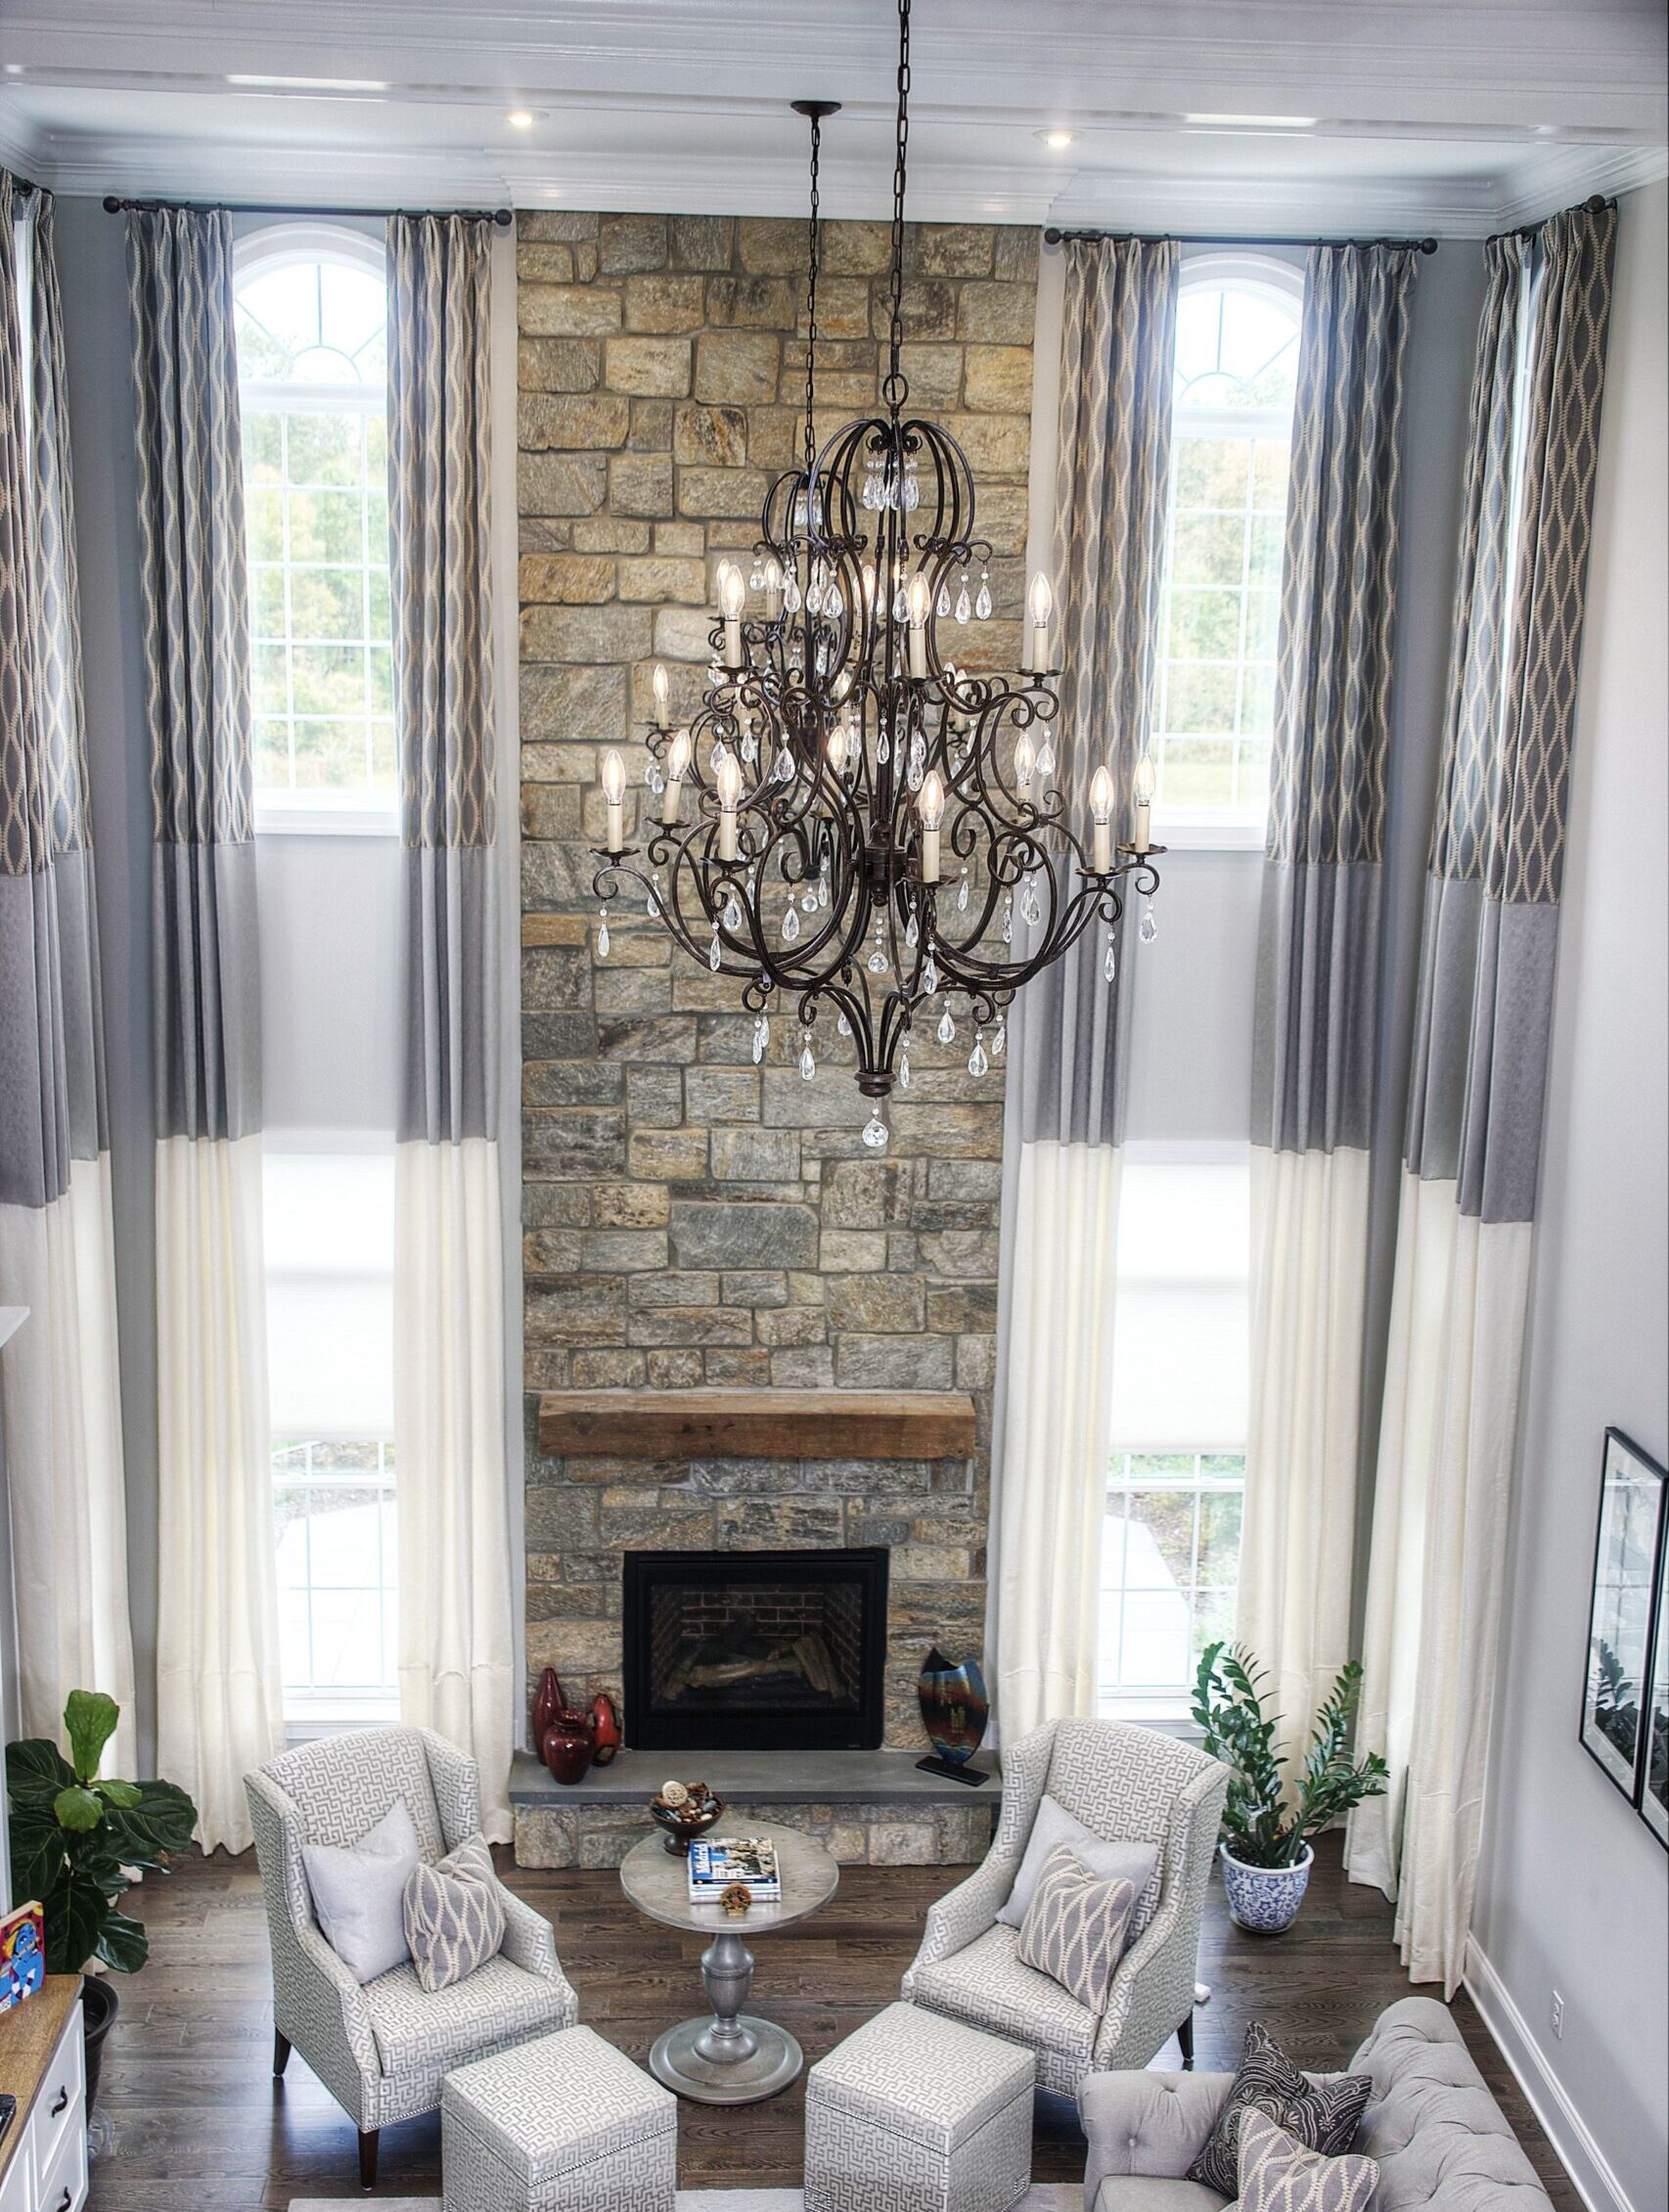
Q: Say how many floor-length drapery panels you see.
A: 8